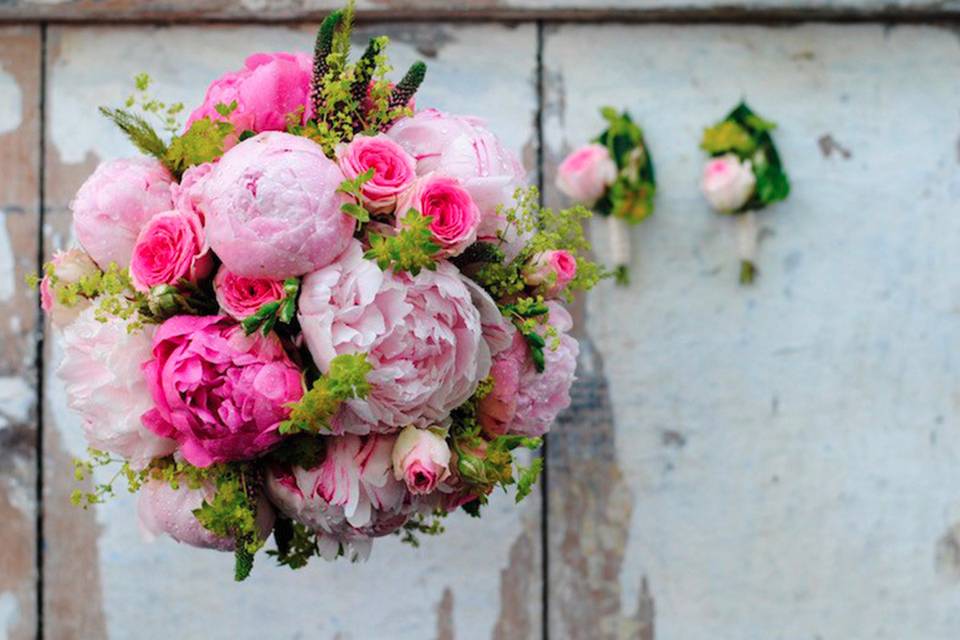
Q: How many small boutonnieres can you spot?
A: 2